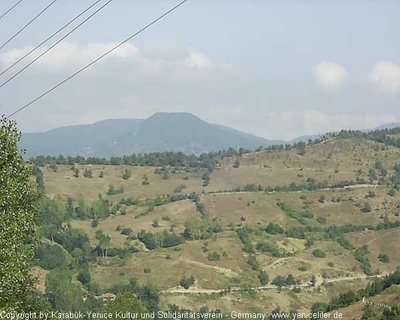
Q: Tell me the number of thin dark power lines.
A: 5